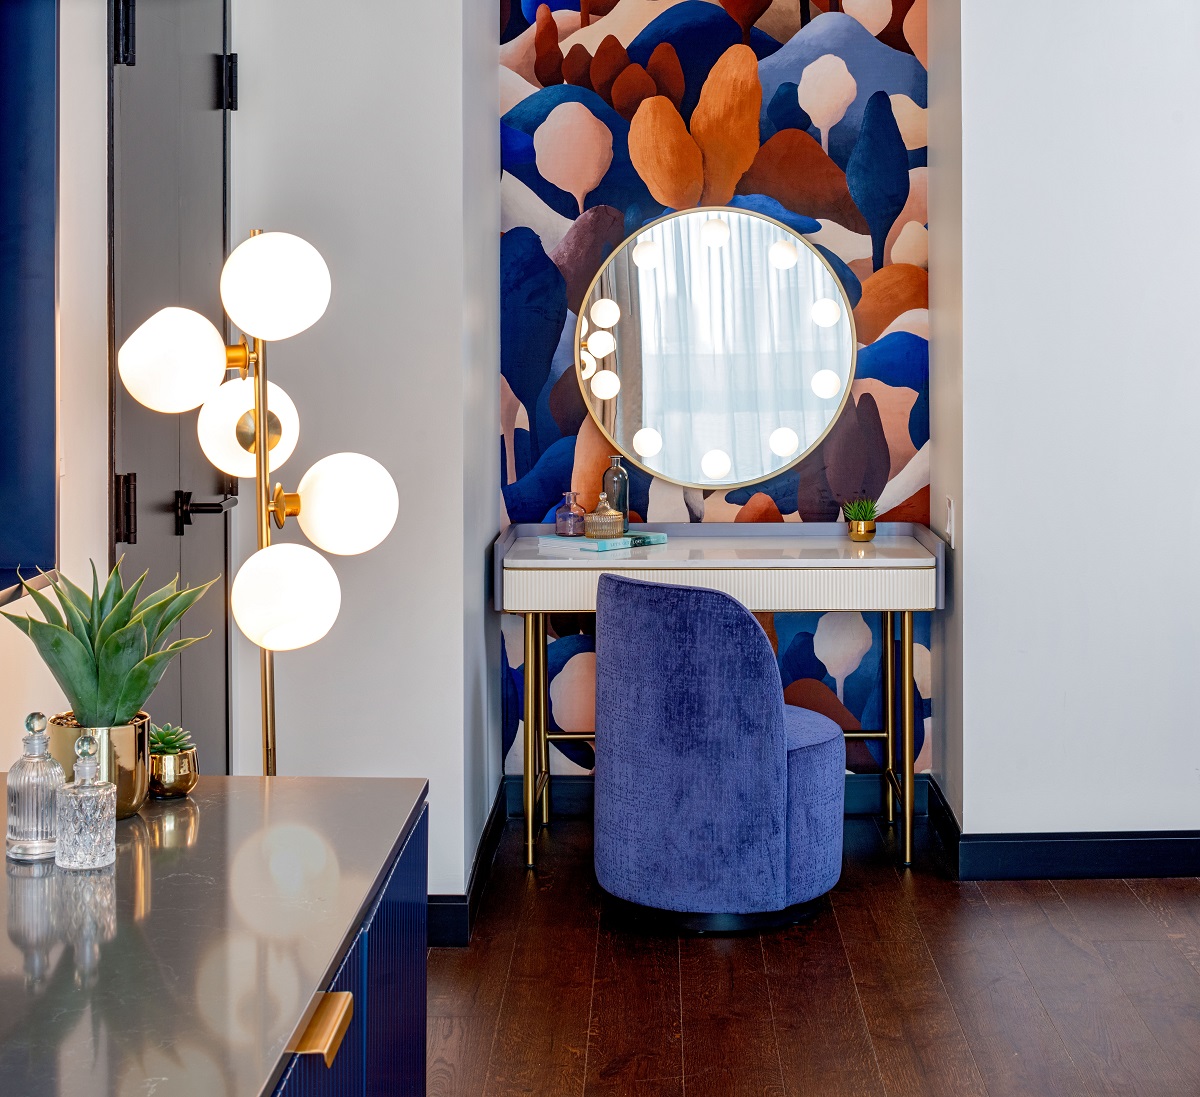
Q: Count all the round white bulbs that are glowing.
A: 15